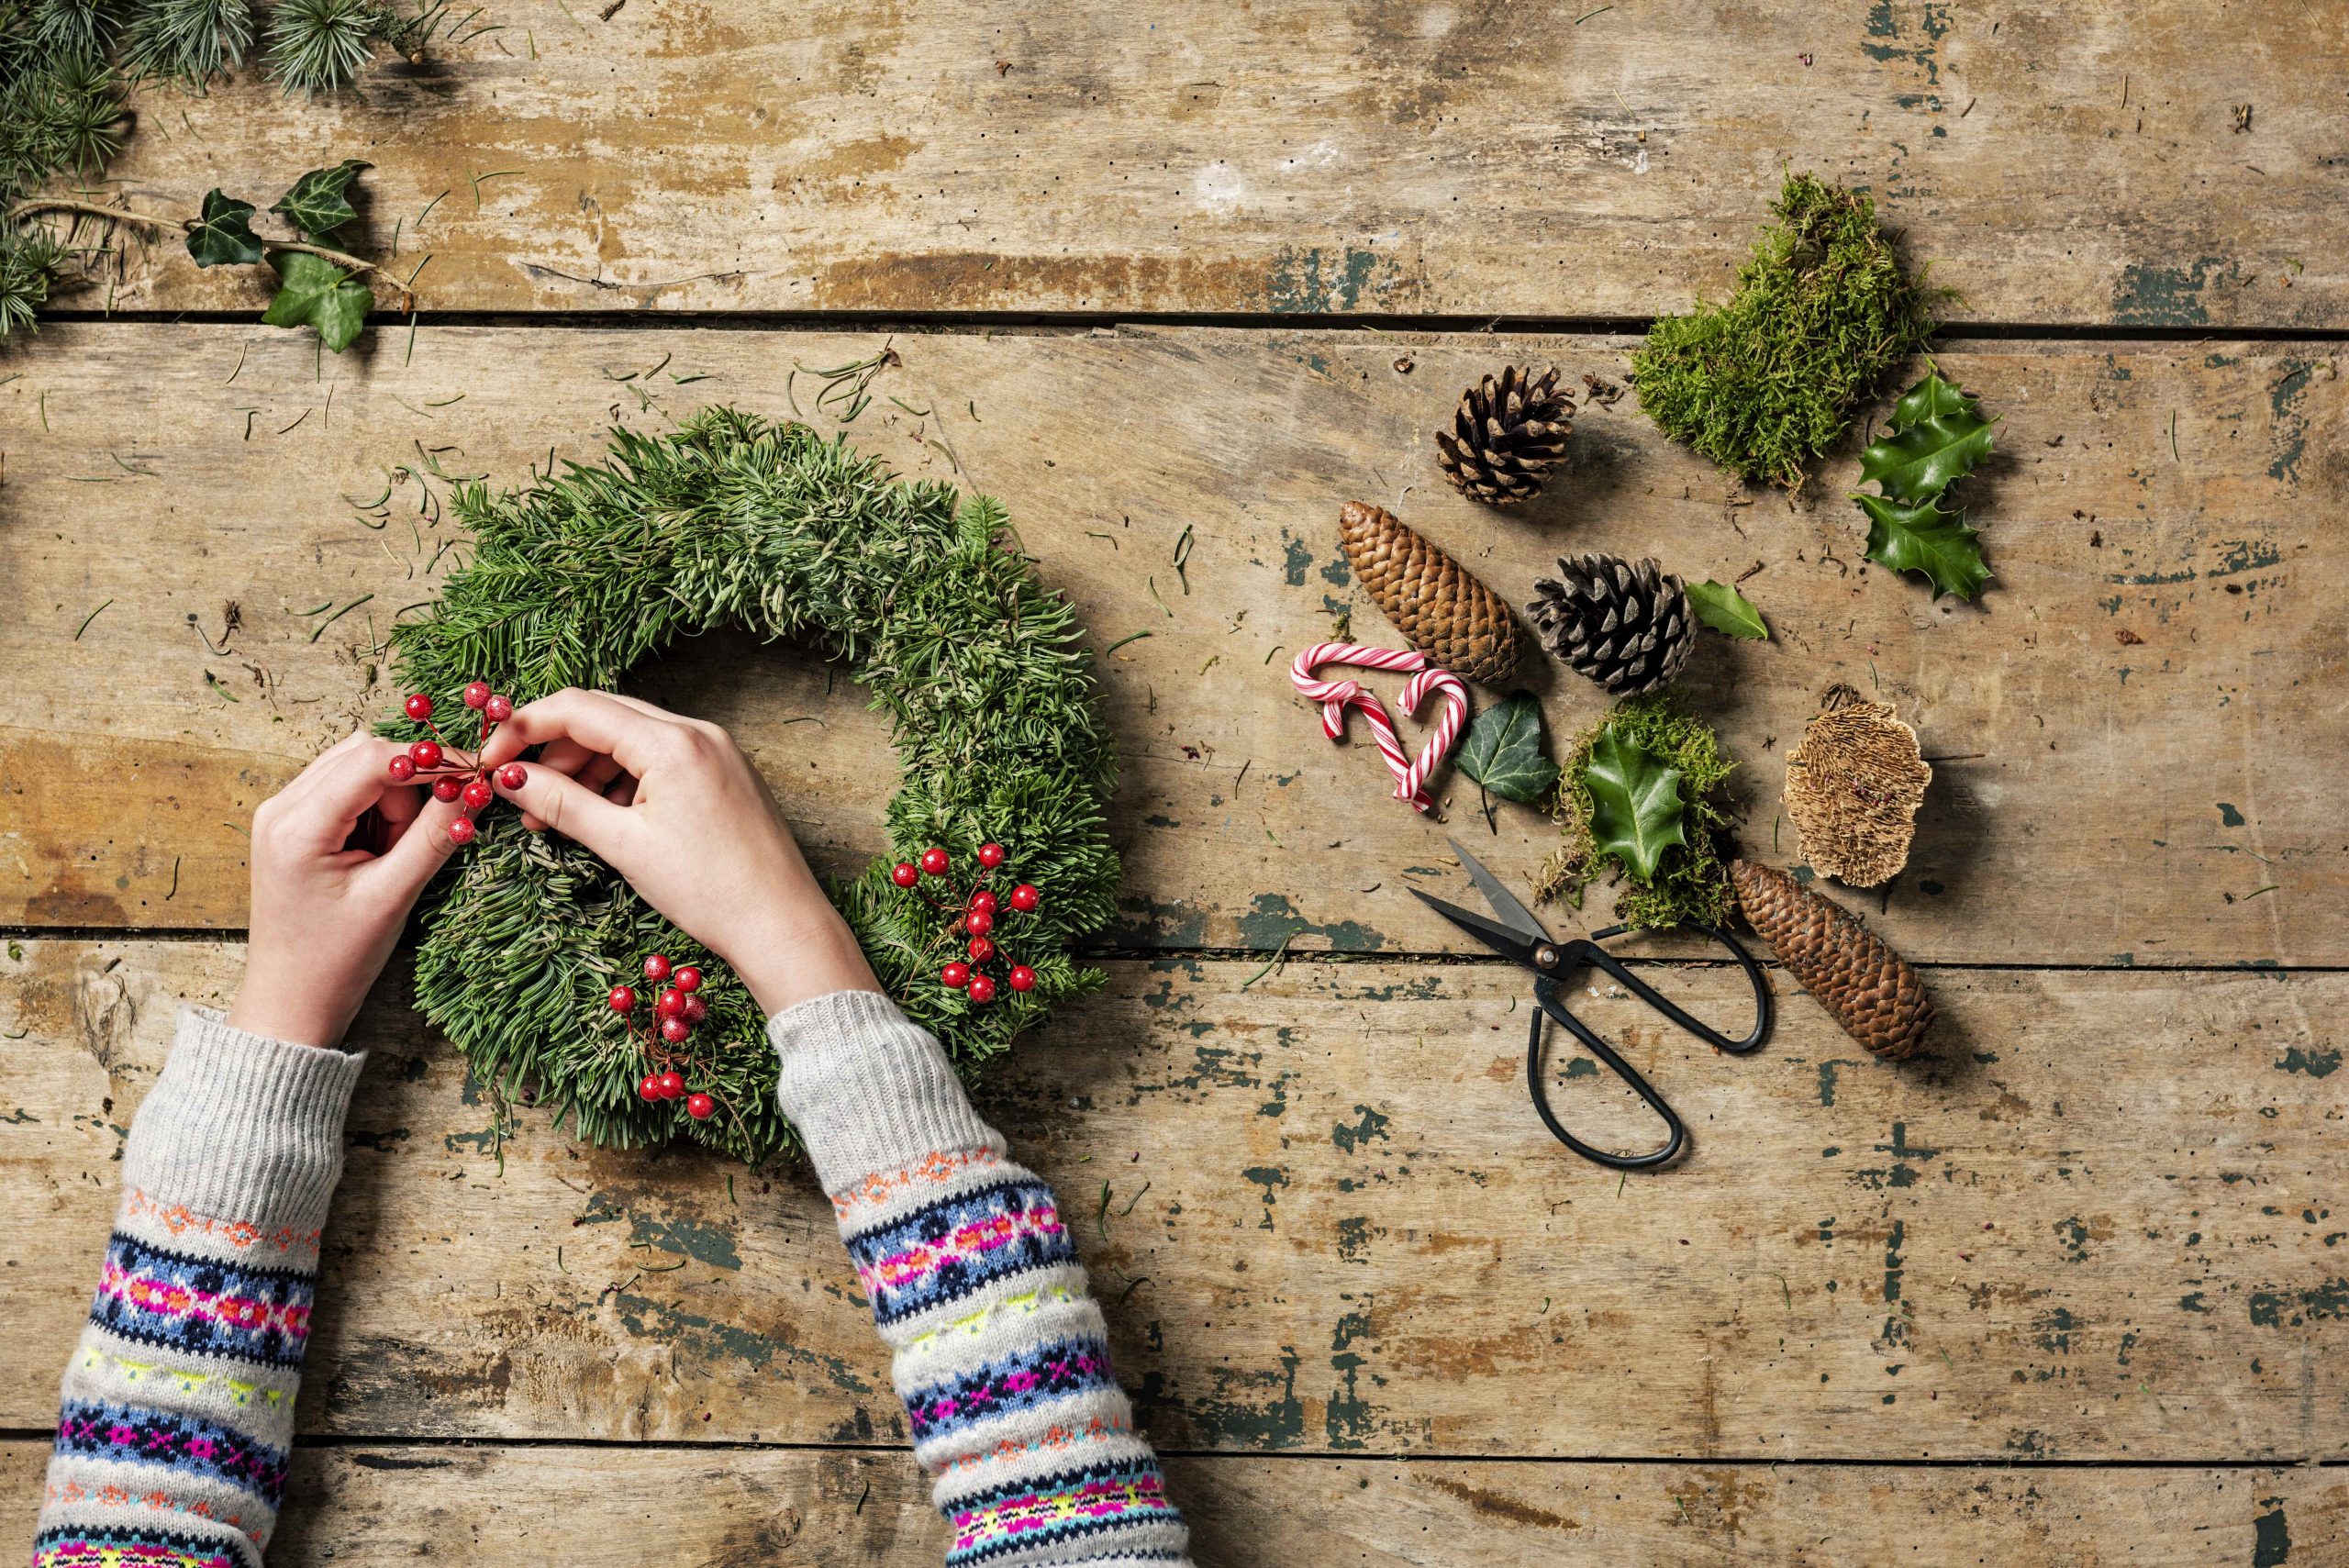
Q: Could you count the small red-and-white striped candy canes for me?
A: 3